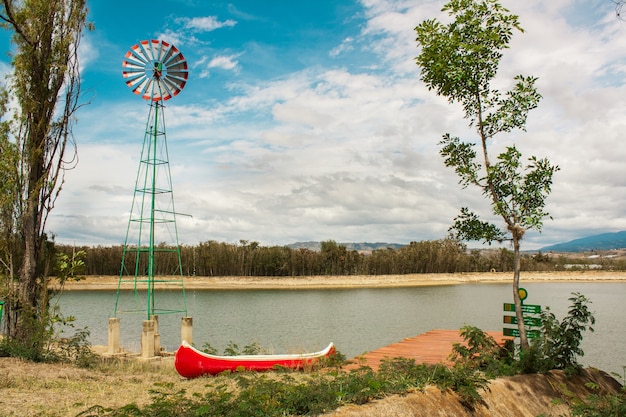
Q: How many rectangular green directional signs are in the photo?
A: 3